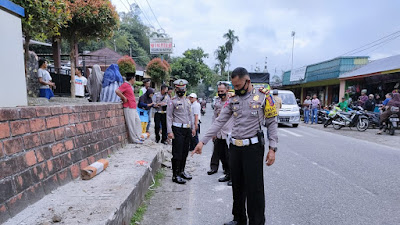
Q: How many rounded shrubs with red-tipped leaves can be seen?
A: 2